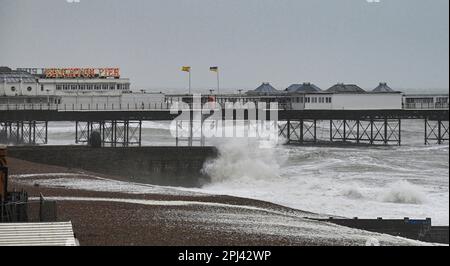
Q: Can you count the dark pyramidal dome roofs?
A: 4